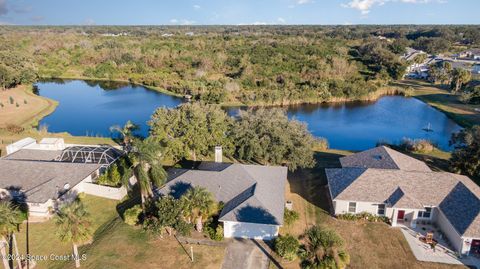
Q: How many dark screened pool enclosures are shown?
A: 1